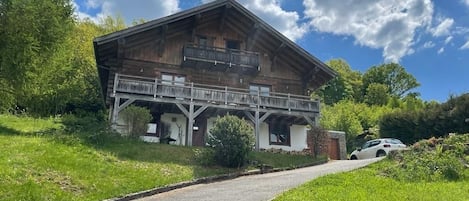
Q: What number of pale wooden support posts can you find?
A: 4